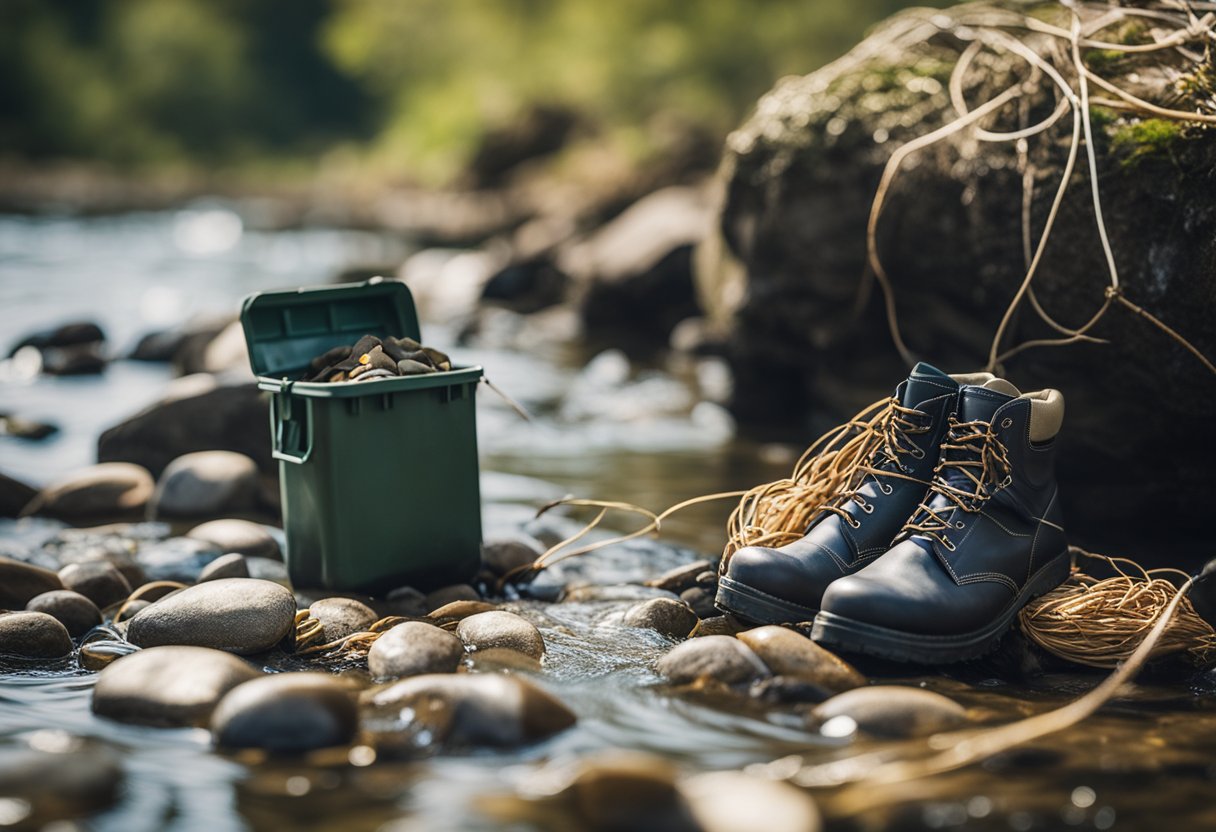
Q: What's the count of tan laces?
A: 2